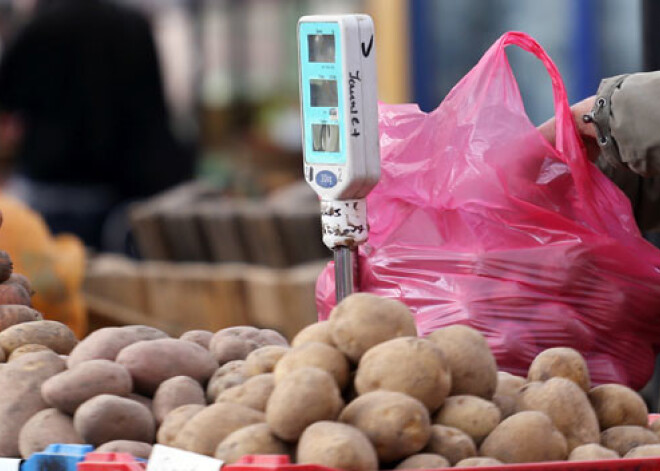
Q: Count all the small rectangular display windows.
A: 3